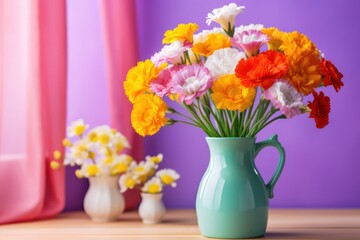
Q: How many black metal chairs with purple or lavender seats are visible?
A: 0